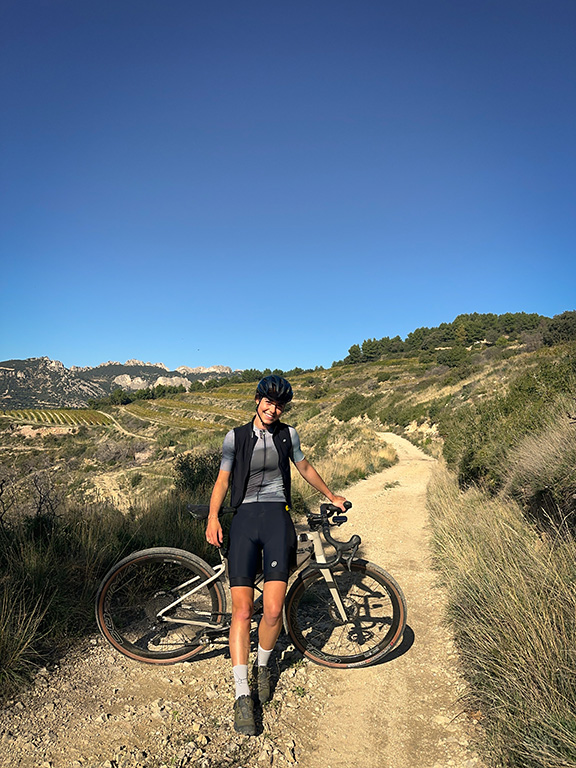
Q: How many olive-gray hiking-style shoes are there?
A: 2